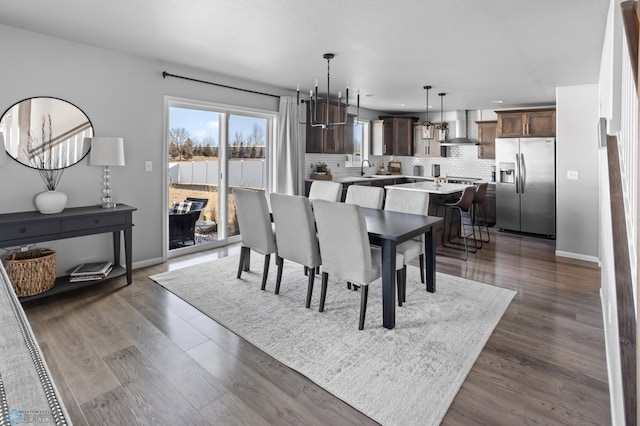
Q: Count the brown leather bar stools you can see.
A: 2